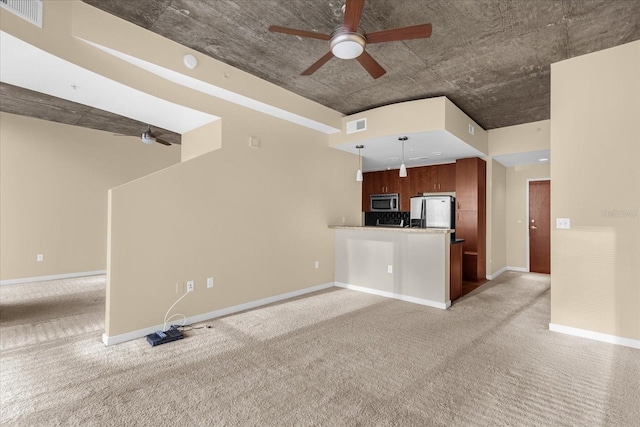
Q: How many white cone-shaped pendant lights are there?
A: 2